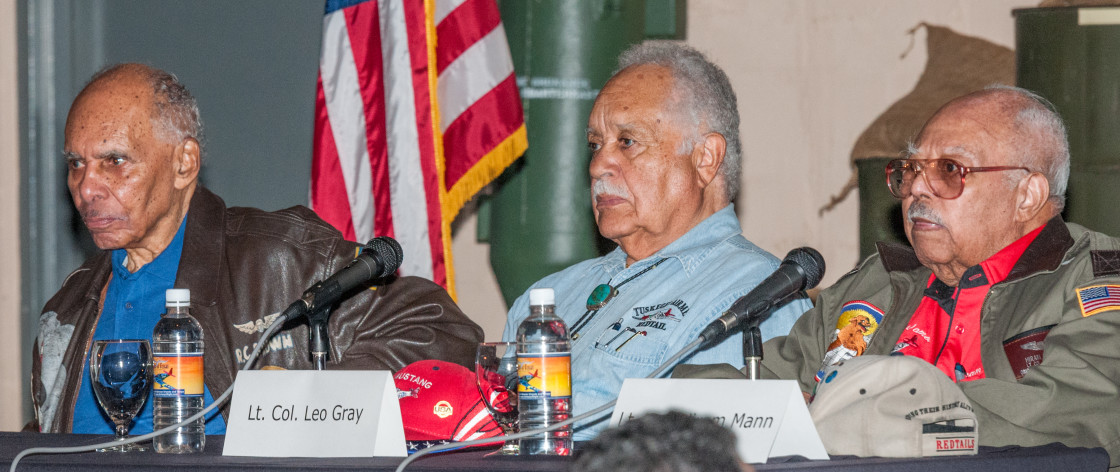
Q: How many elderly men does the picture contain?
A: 3